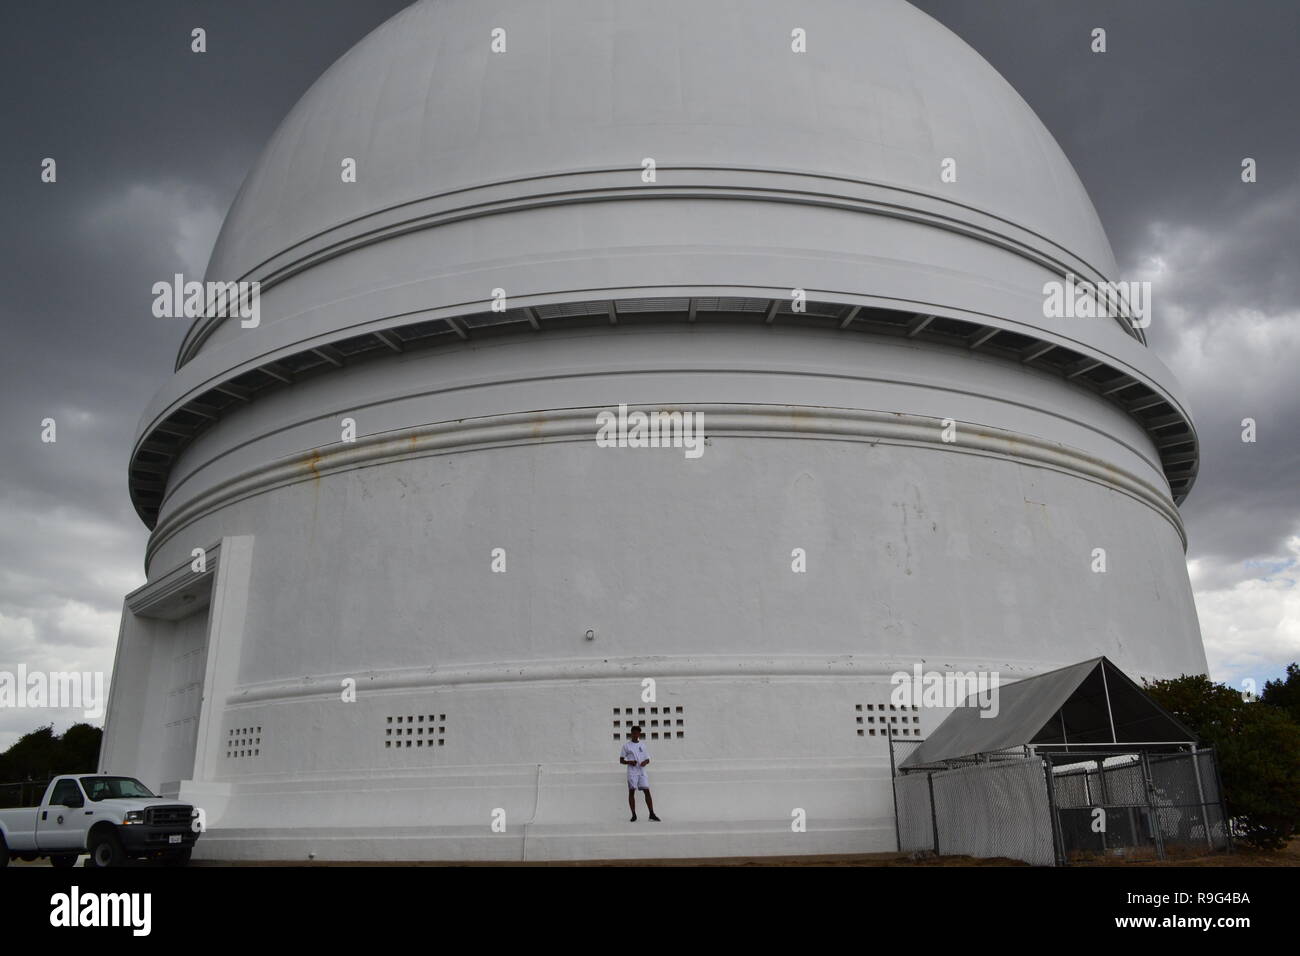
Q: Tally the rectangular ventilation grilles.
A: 4